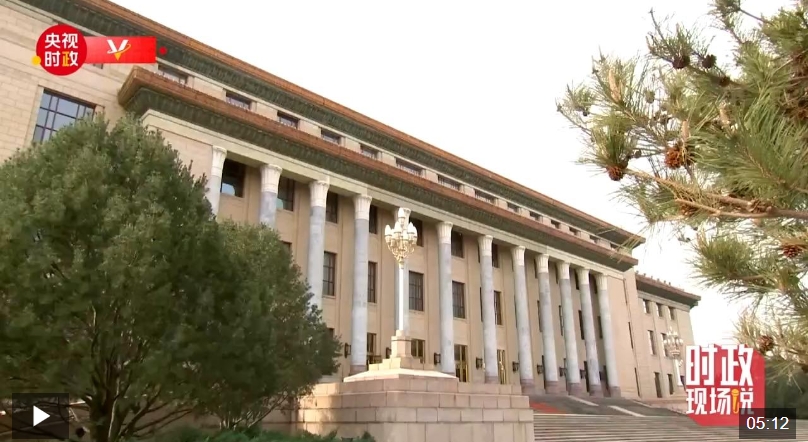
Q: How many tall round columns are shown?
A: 12